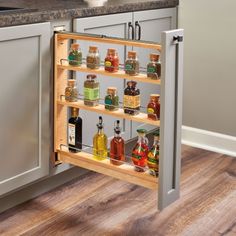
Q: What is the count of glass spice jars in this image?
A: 10